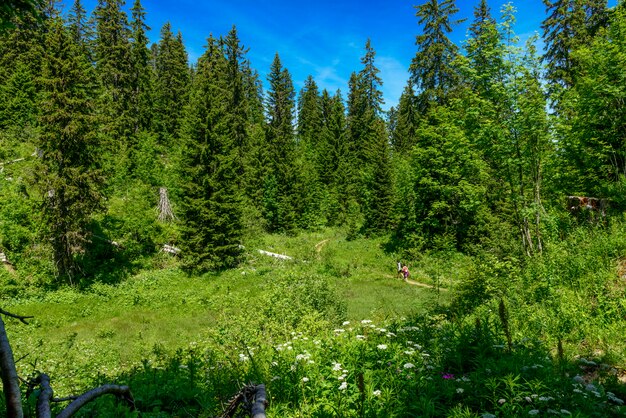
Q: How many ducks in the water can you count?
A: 0